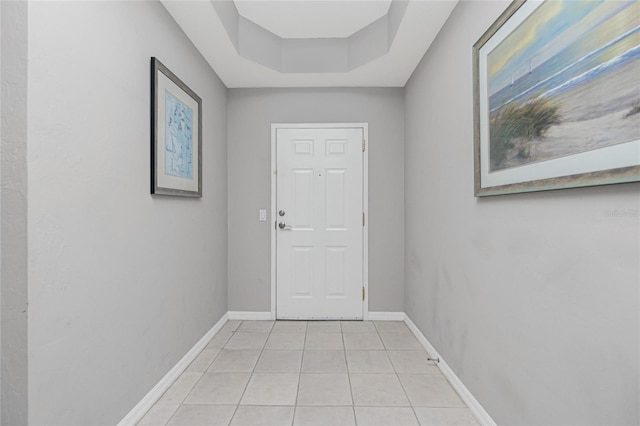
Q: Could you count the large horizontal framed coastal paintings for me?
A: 1